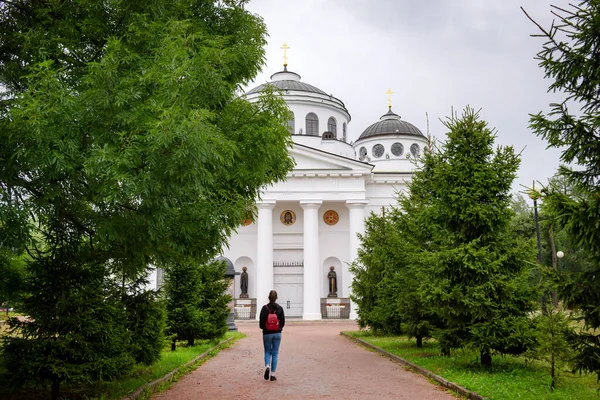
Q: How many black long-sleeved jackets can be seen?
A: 1